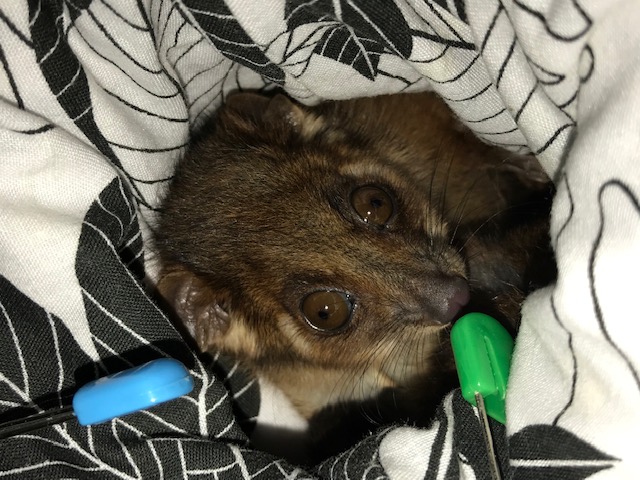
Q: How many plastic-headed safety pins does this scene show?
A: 2